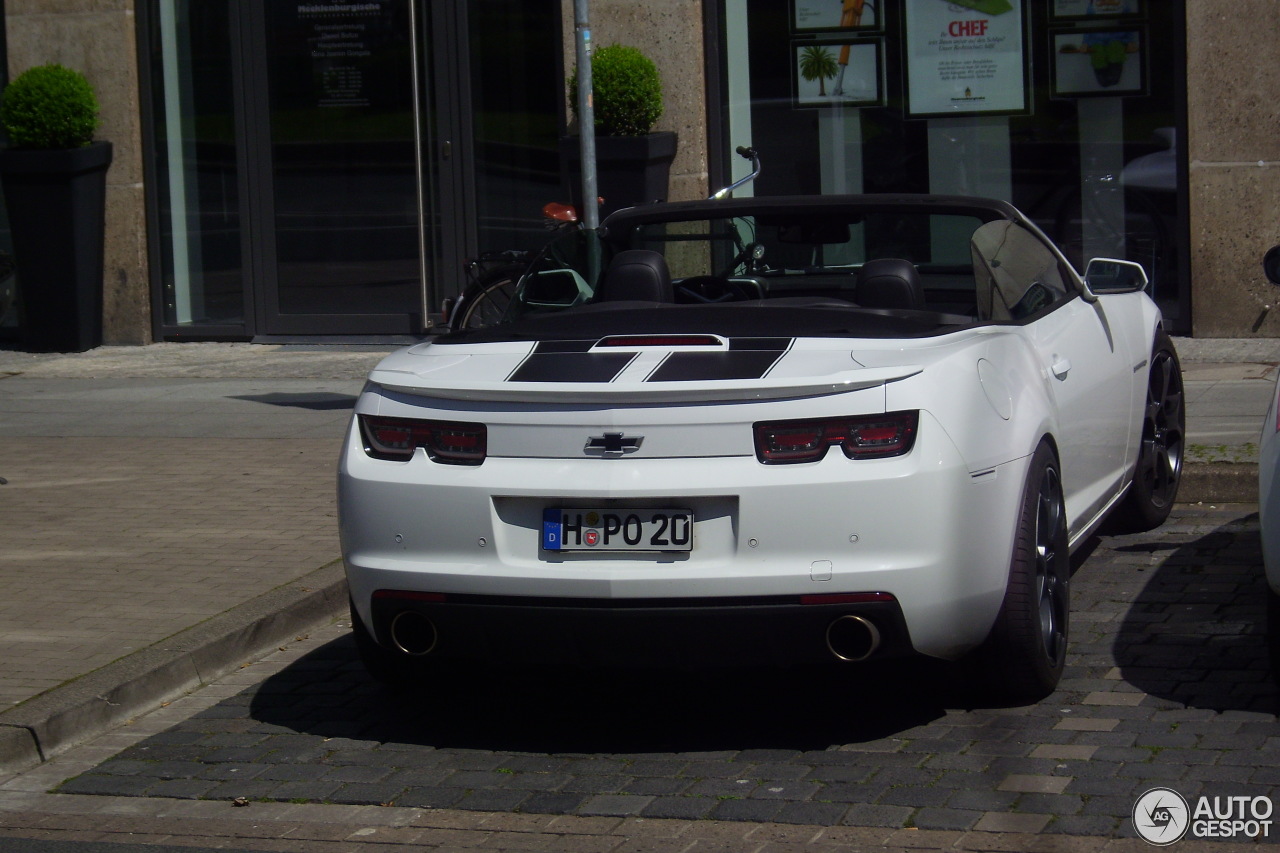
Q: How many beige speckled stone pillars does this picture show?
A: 3